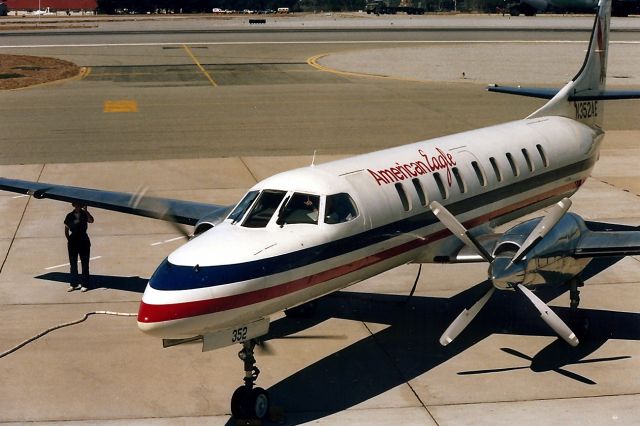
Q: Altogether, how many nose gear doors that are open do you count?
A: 2